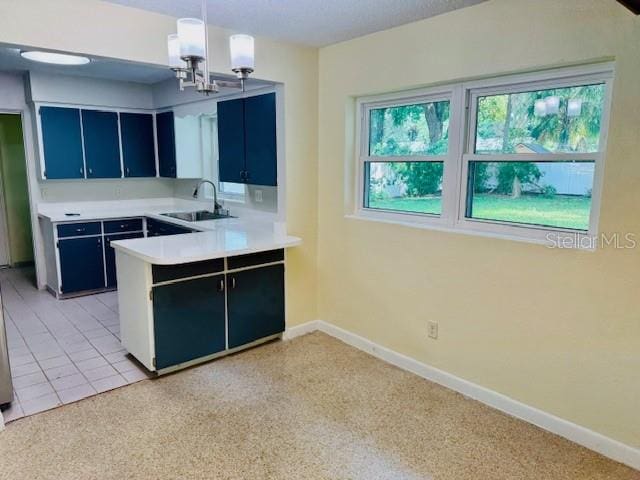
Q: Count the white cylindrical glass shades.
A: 3